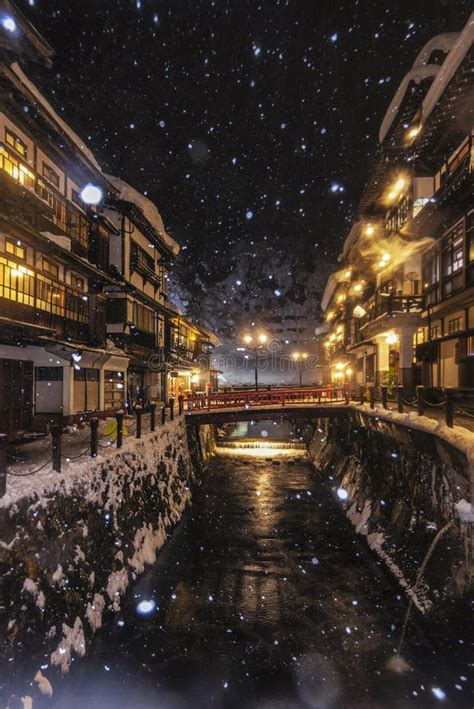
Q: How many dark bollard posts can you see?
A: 15